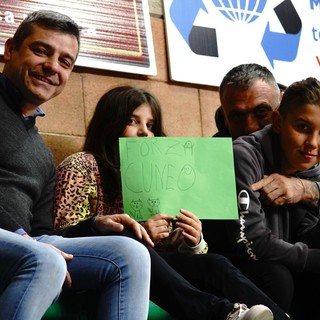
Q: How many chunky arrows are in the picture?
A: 2